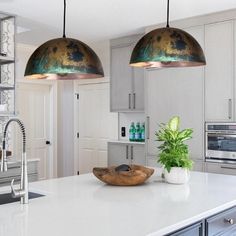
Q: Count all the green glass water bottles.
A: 3